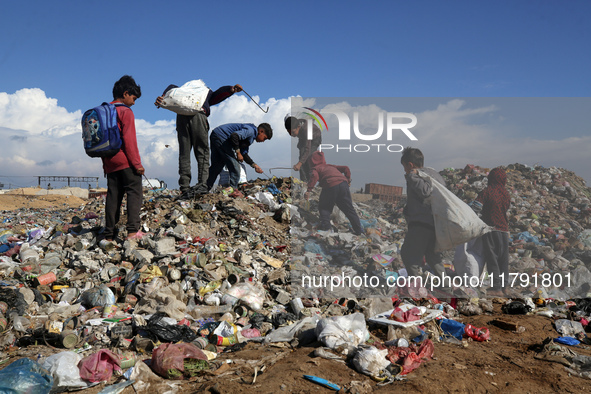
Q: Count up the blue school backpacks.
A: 1